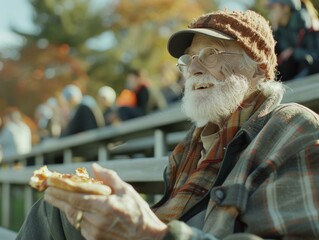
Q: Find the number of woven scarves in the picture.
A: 1